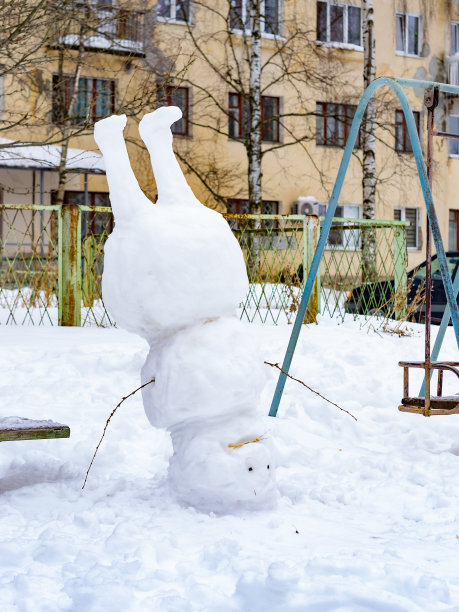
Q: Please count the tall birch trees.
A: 2